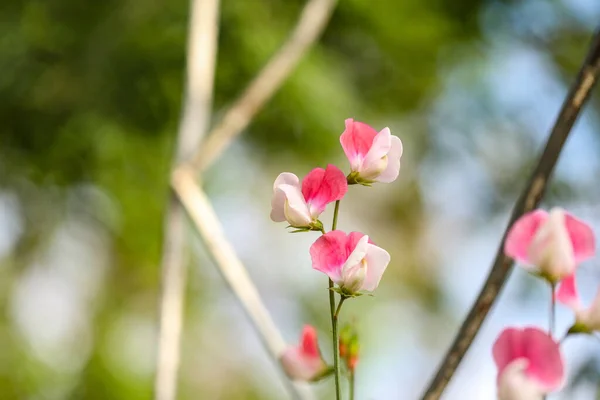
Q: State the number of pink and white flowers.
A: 7